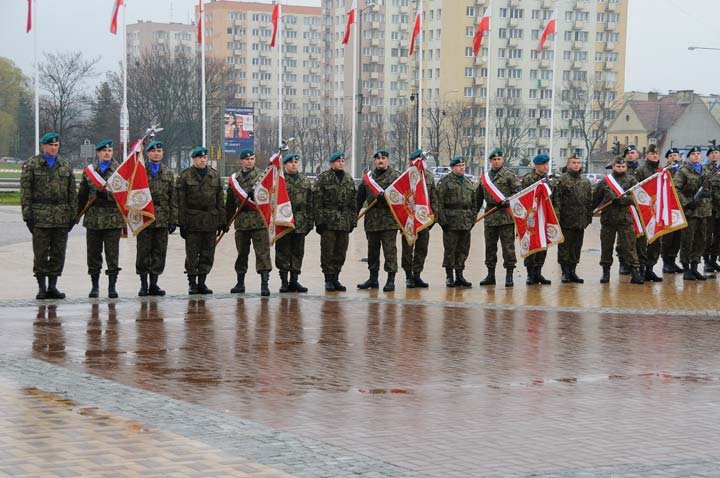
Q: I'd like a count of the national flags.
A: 8